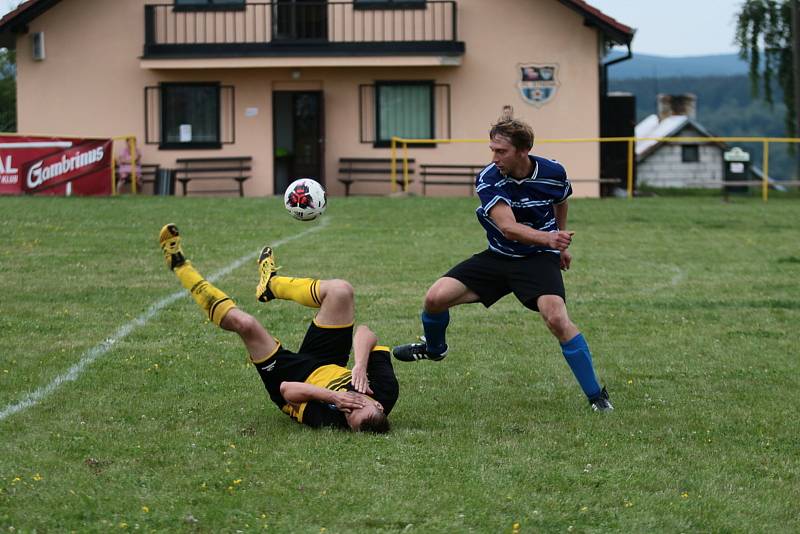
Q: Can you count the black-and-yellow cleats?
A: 2